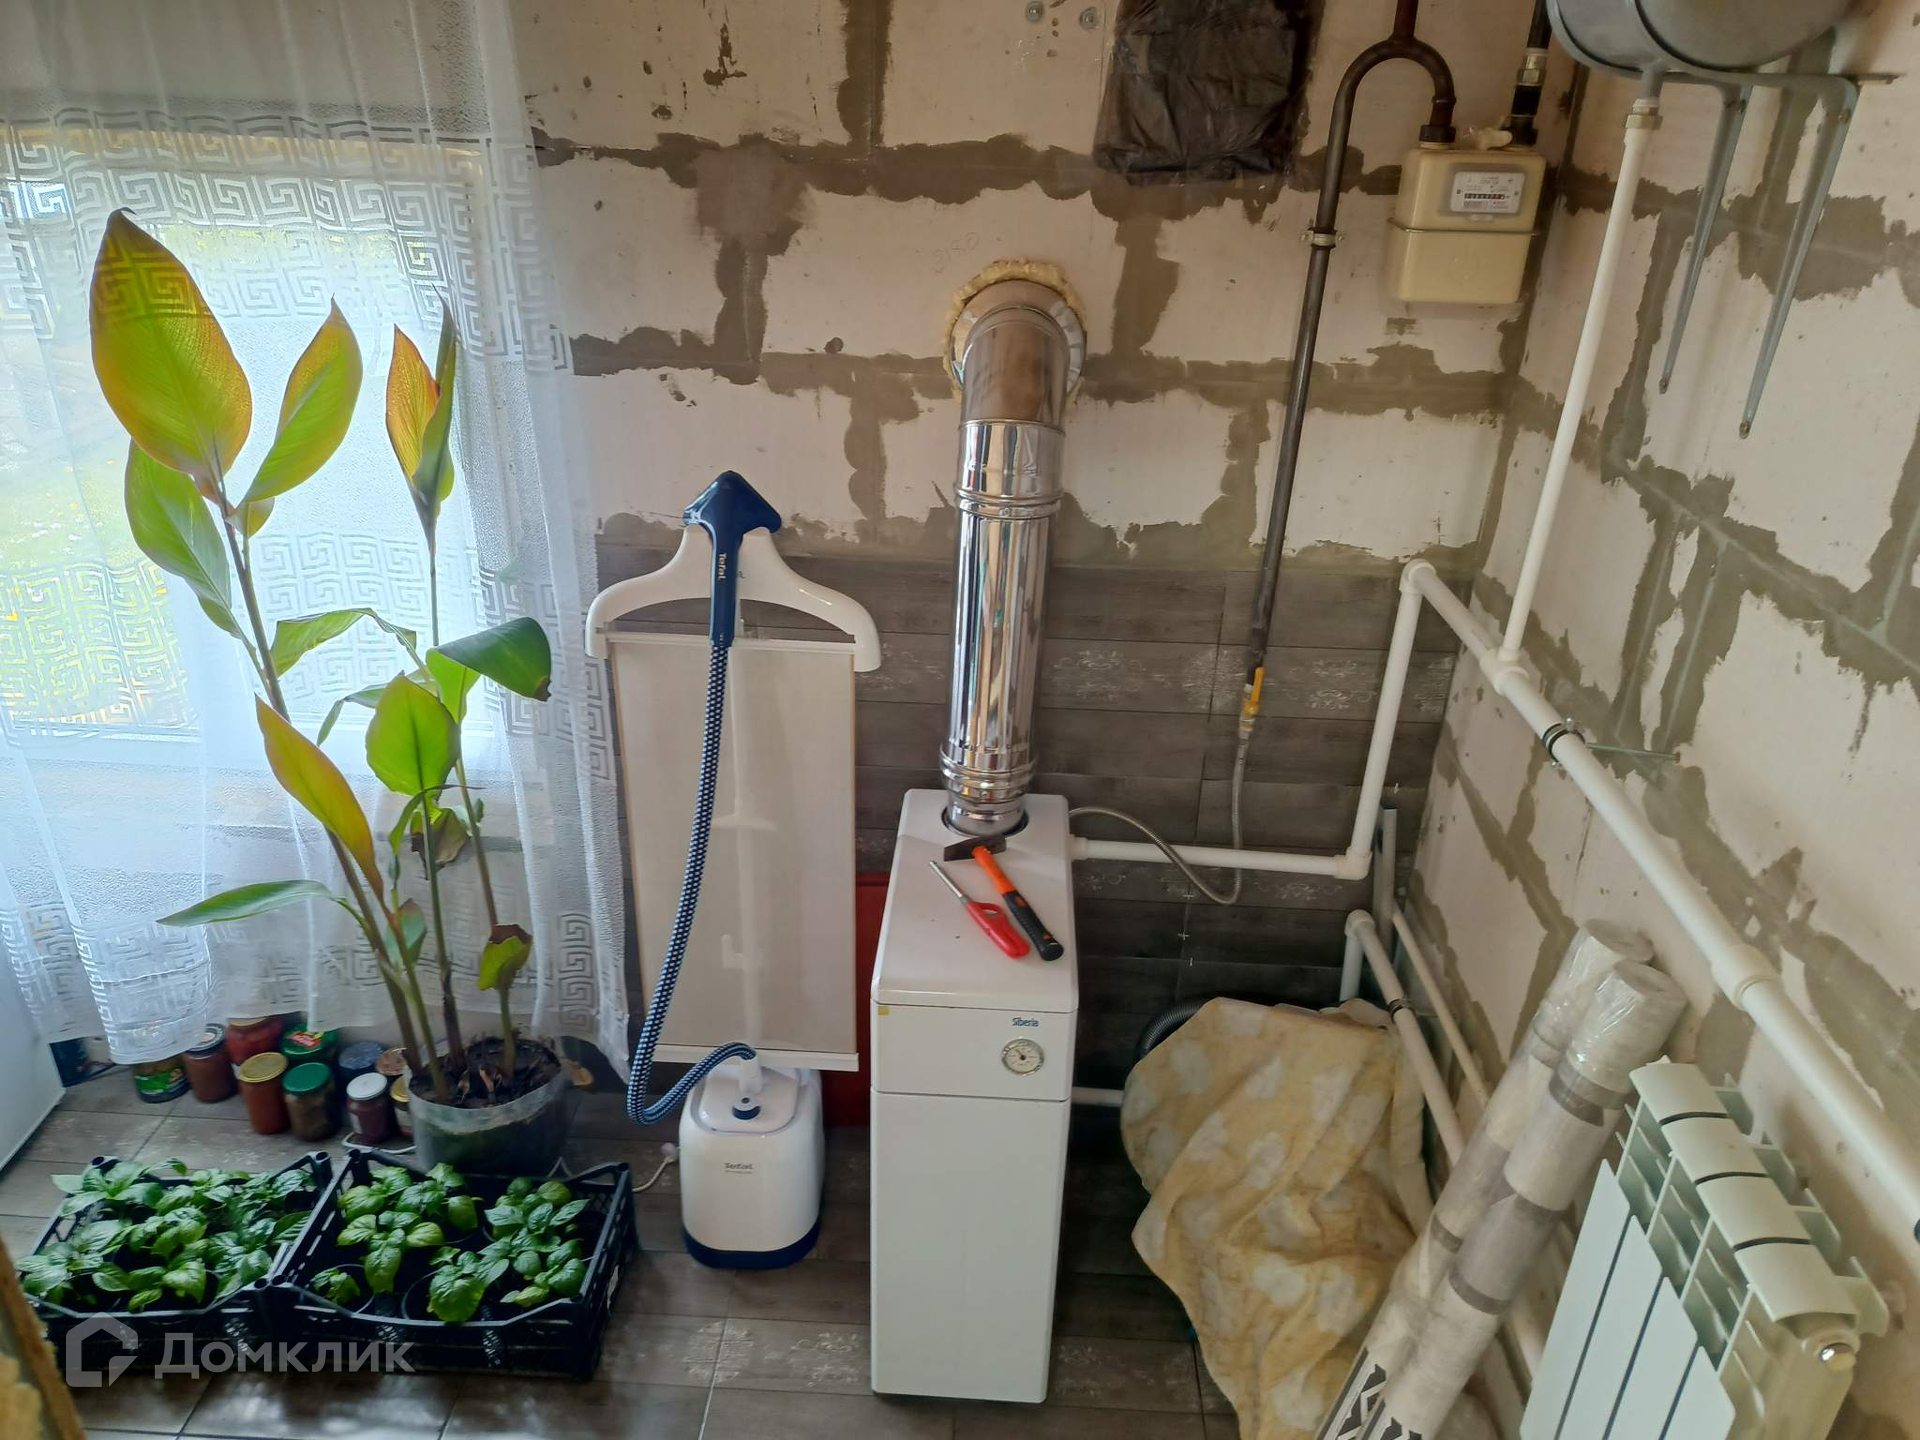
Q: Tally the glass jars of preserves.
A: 10